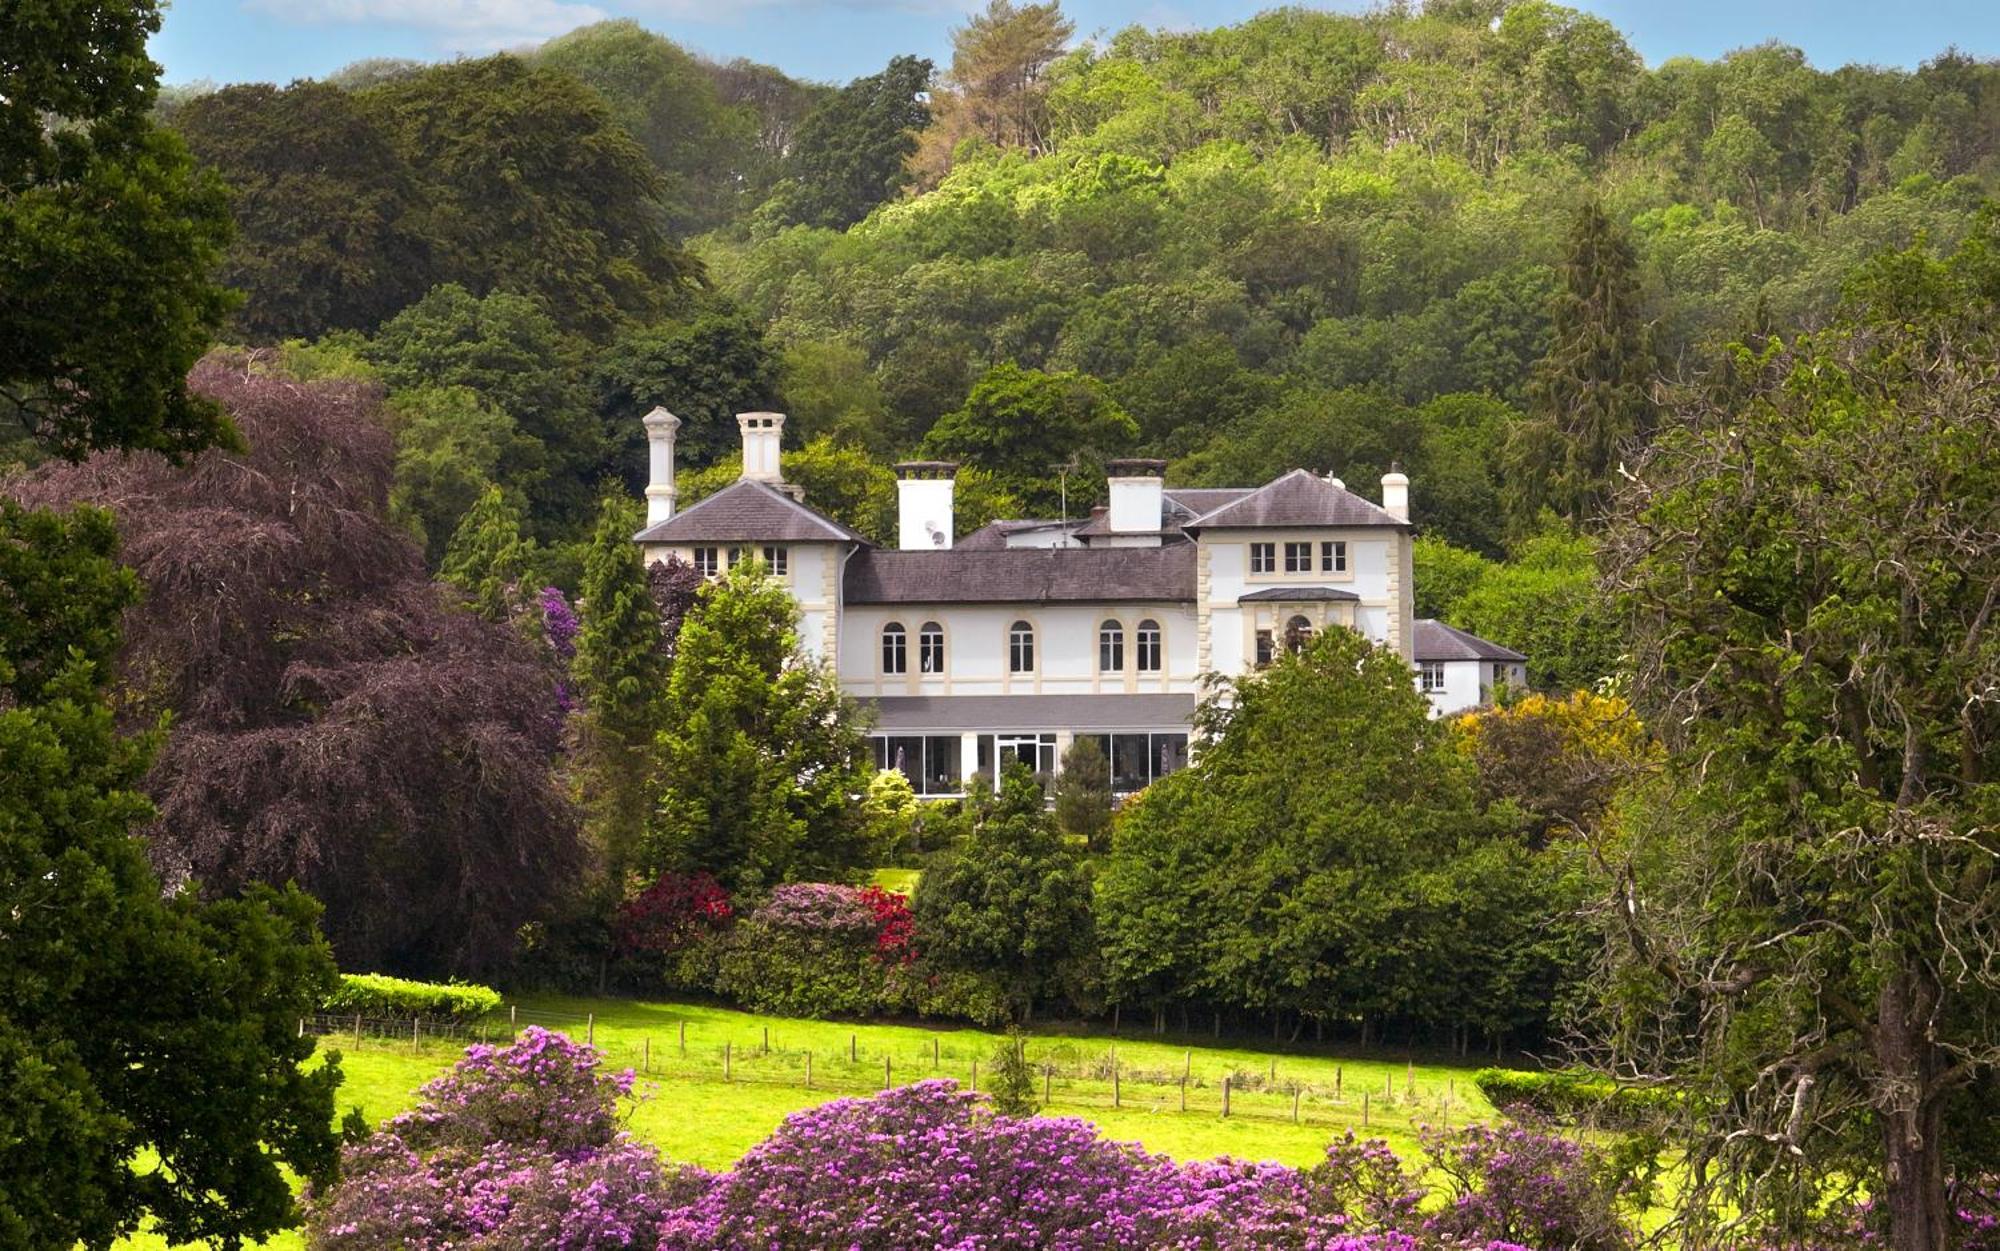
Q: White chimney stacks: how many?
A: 5